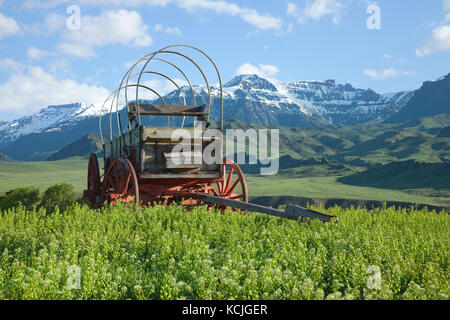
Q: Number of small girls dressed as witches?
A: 0